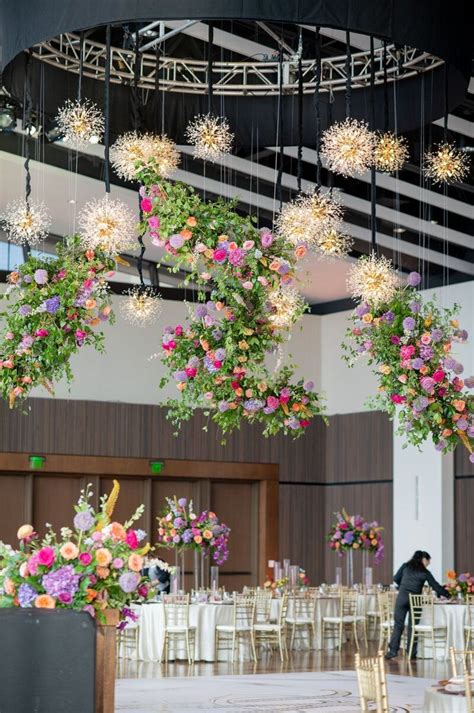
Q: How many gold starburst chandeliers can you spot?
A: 15